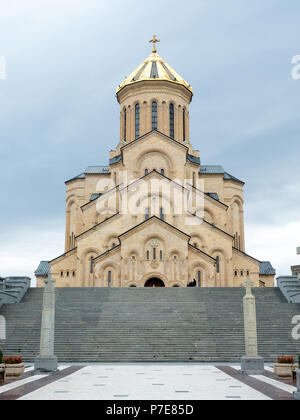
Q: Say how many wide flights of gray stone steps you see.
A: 1